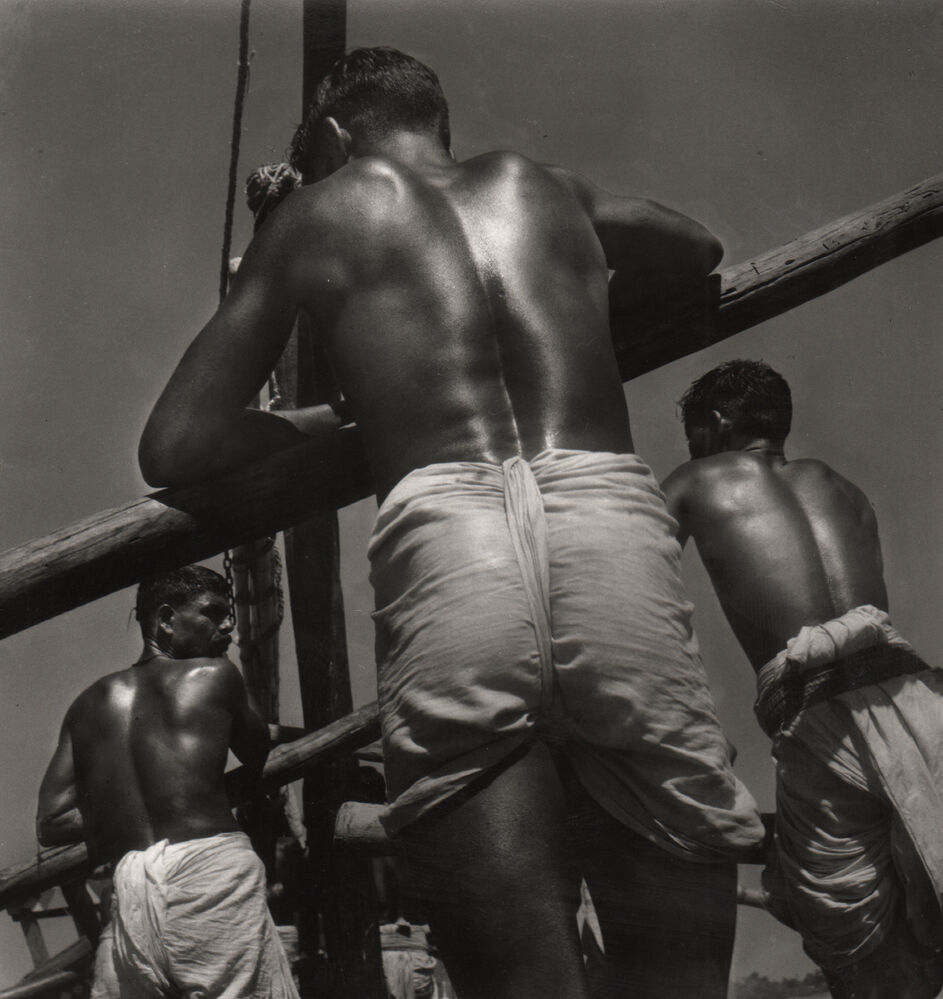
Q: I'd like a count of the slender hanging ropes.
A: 1